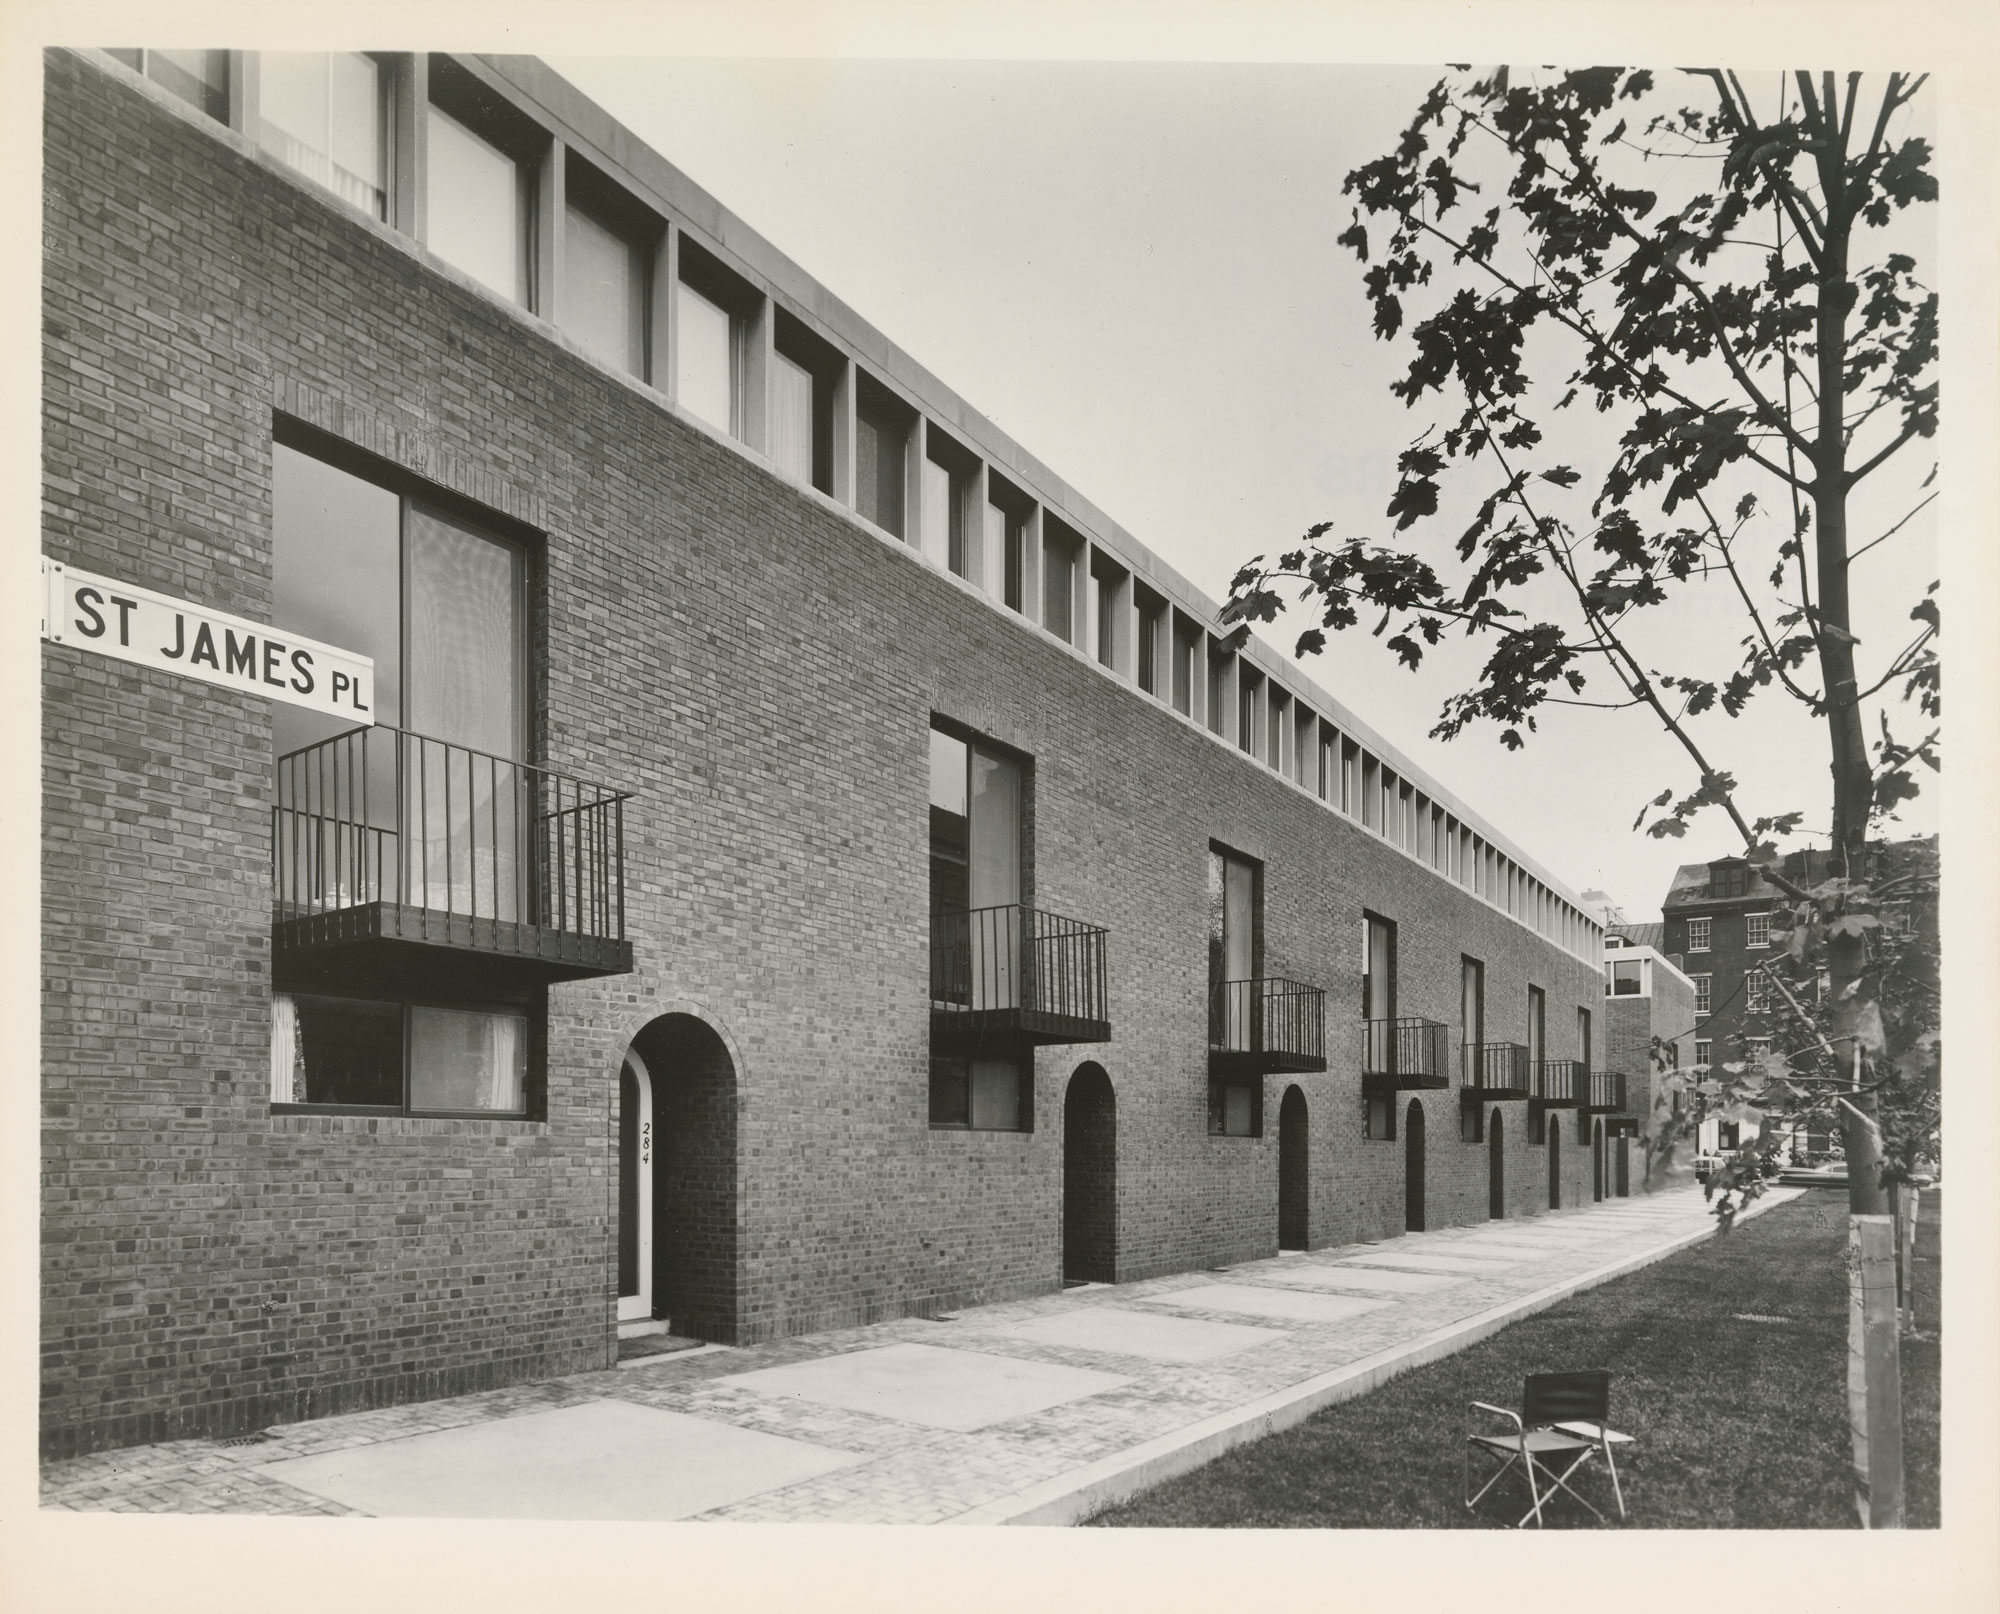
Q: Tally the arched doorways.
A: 7